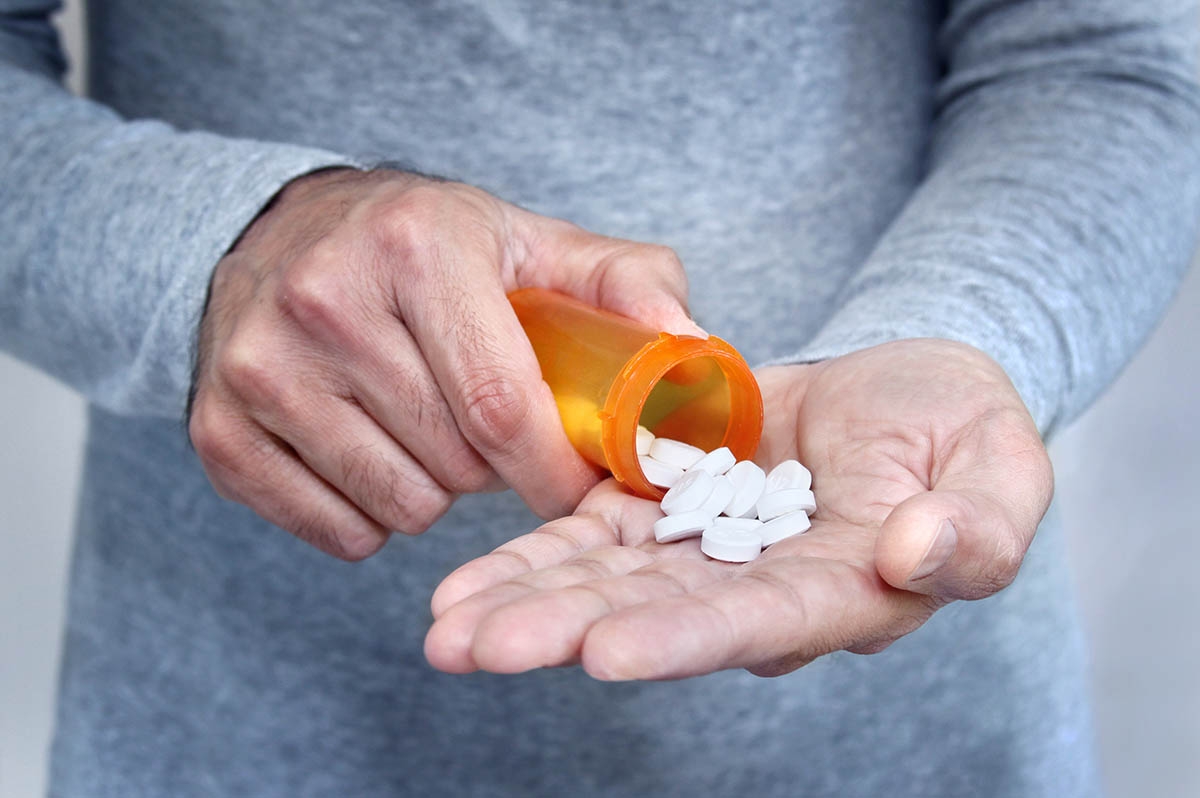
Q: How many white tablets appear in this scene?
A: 13